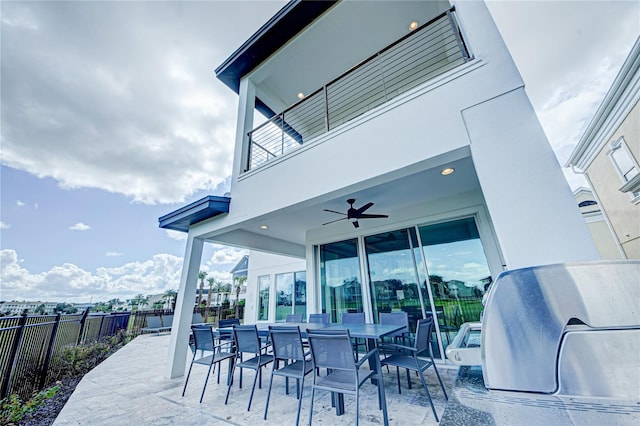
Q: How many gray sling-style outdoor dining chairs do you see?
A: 10